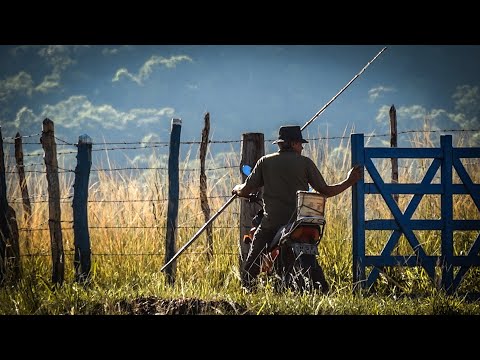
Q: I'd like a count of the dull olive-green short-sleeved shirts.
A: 1